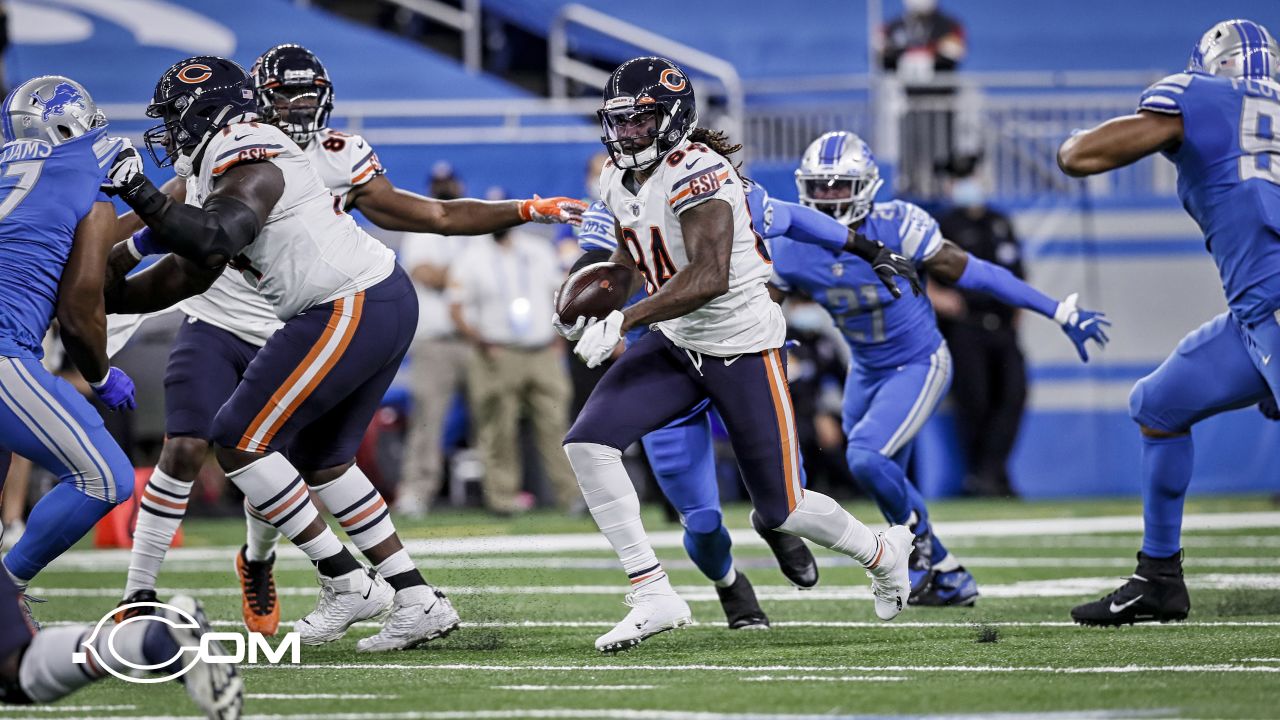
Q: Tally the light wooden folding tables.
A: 0